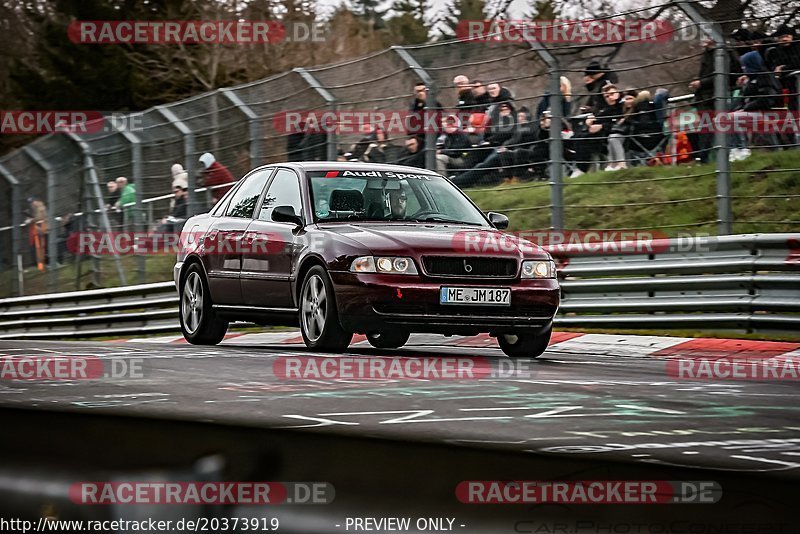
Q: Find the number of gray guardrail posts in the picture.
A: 10